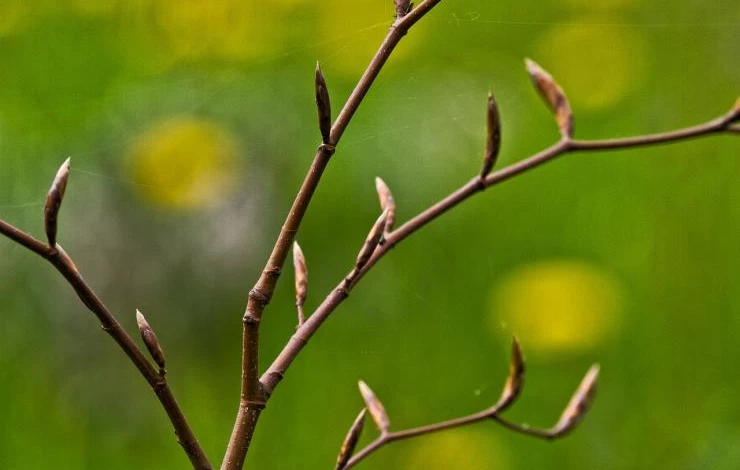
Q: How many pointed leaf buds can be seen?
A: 12